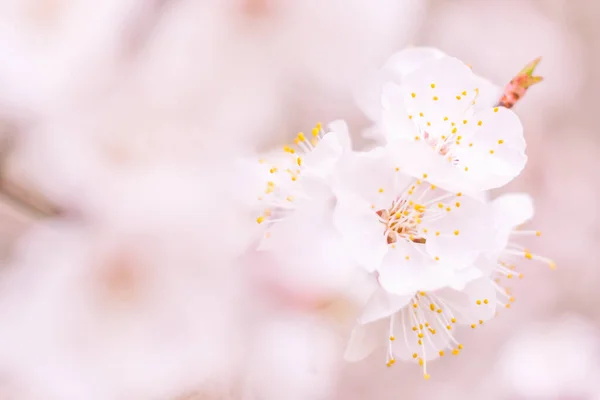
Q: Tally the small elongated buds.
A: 1